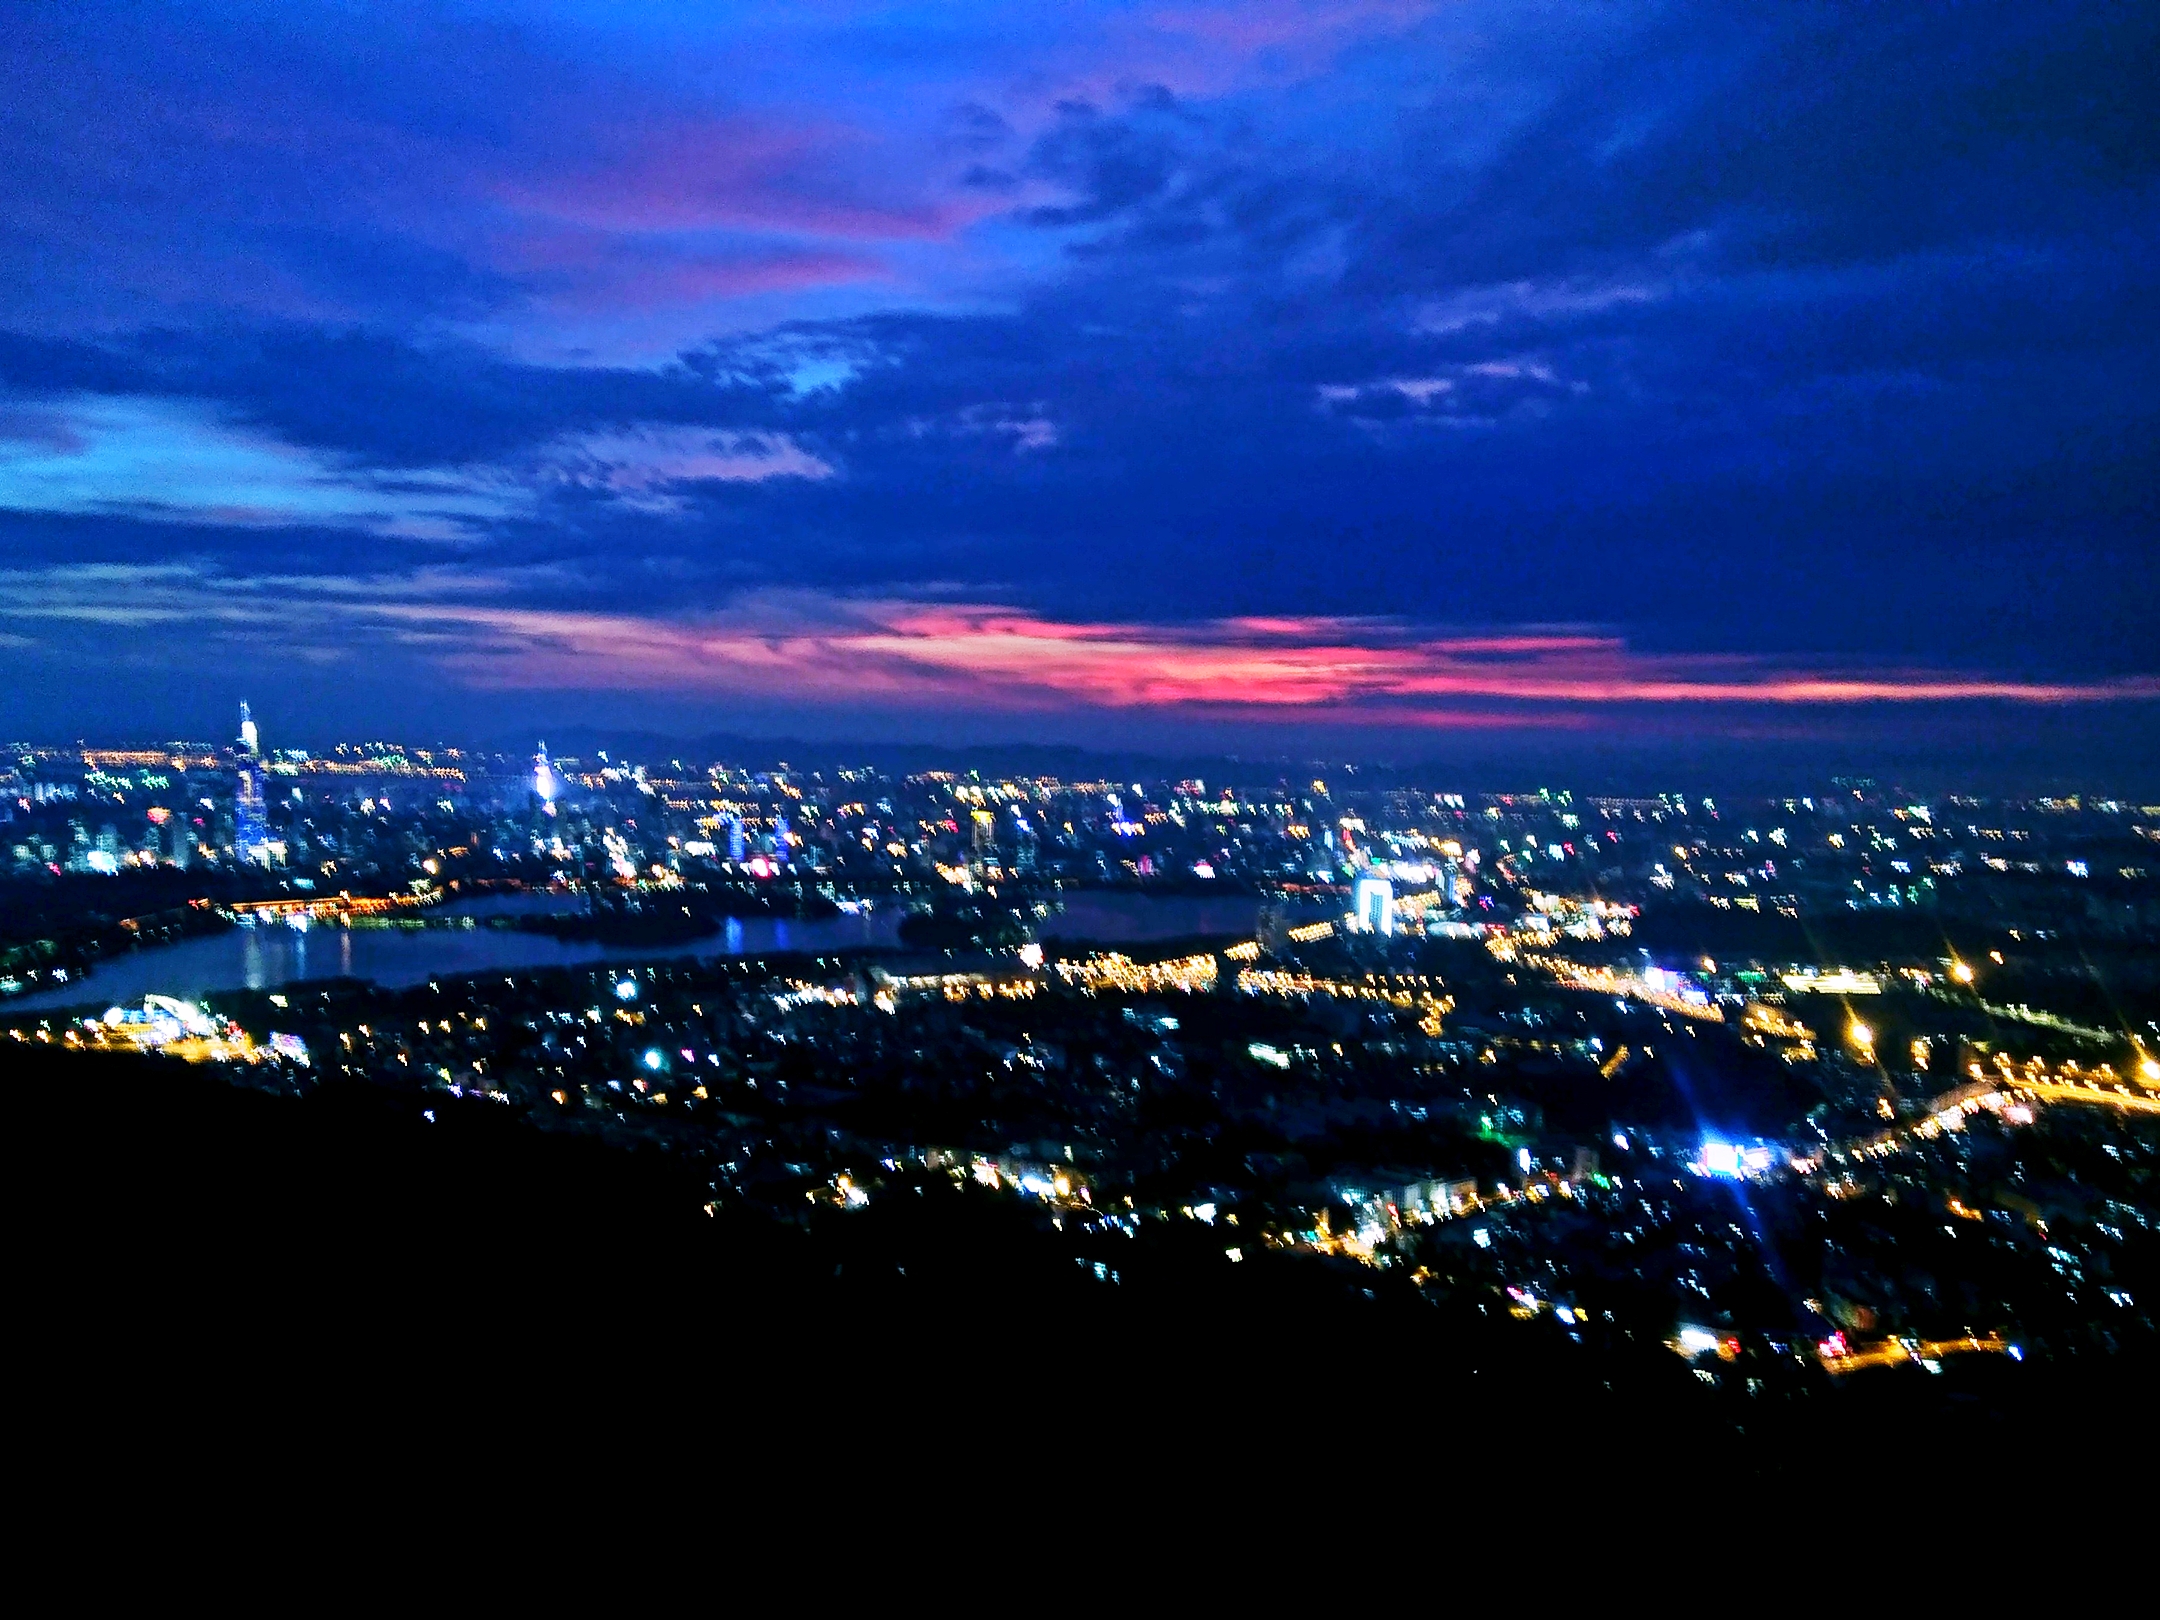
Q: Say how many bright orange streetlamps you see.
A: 3